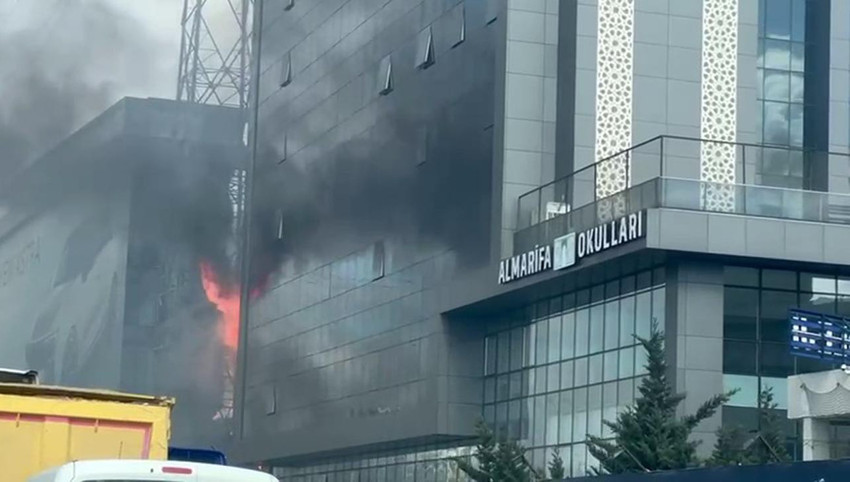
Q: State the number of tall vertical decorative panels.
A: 2